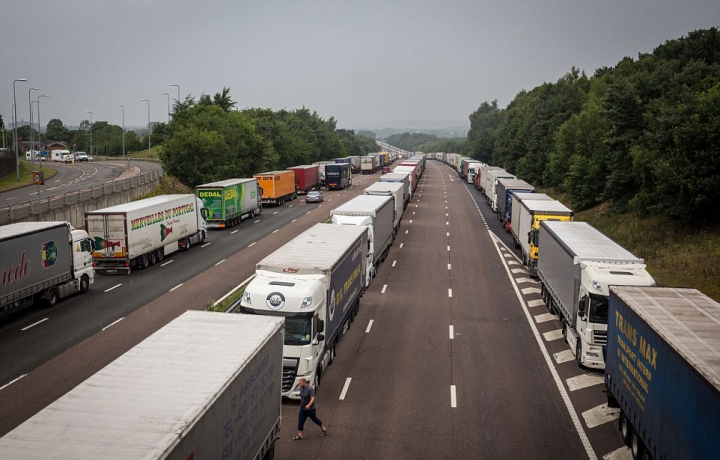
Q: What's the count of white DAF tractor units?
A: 2